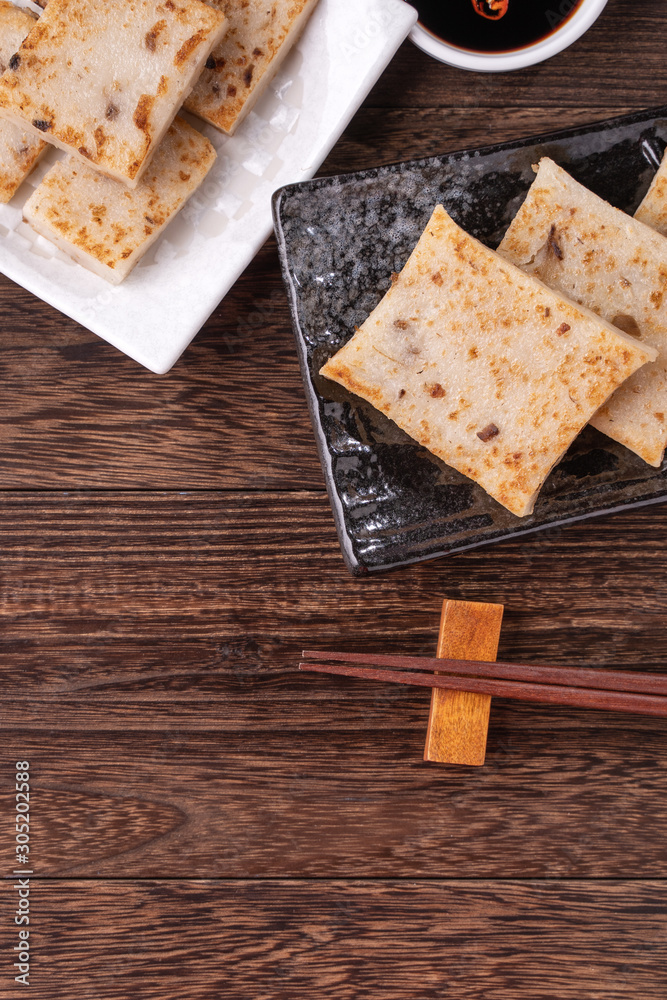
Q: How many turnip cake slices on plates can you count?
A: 7